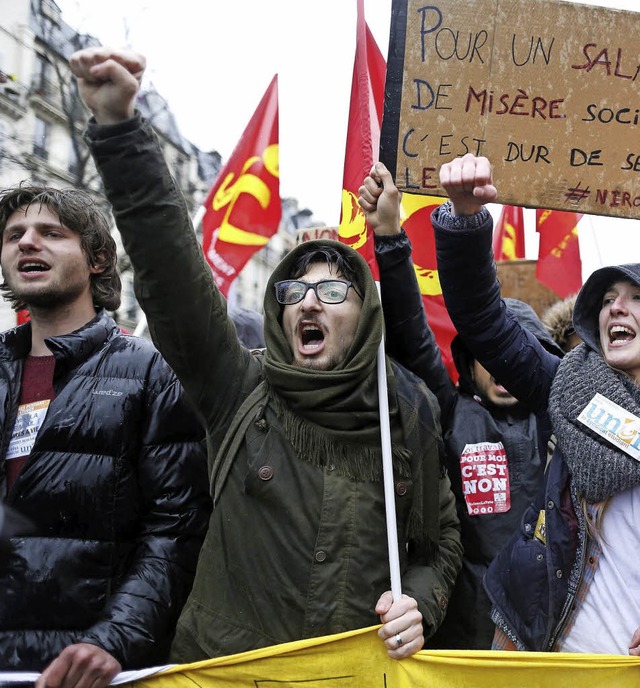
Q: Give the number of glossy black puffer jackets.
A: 1